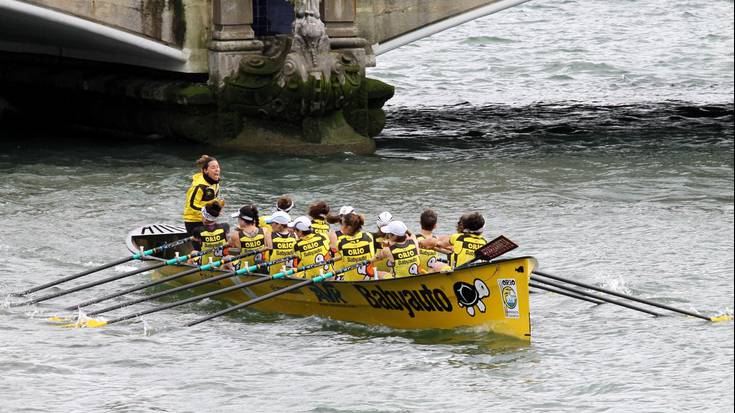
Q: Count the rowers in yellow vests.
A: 12